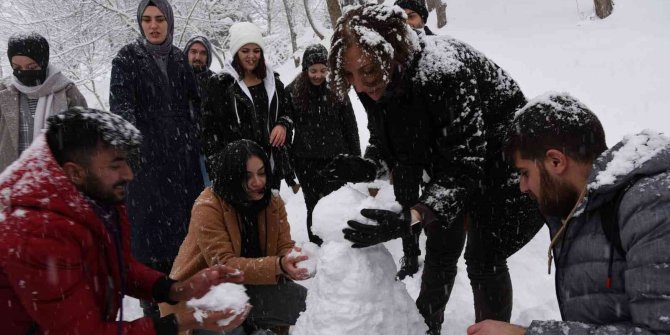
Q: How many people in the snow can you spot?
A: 10